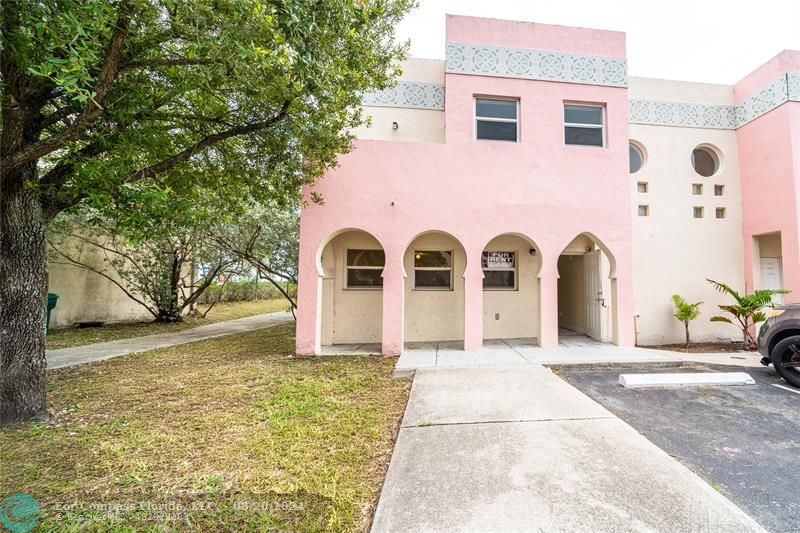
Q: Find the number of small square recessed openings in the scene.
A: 6